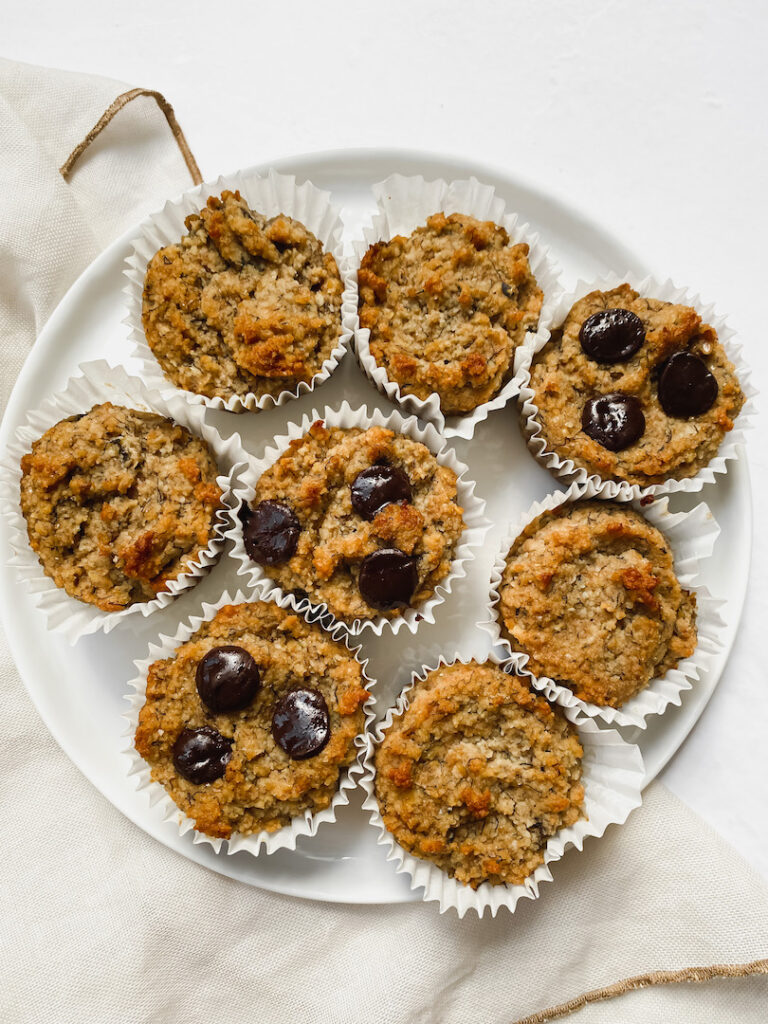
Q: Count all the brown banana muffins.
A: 8